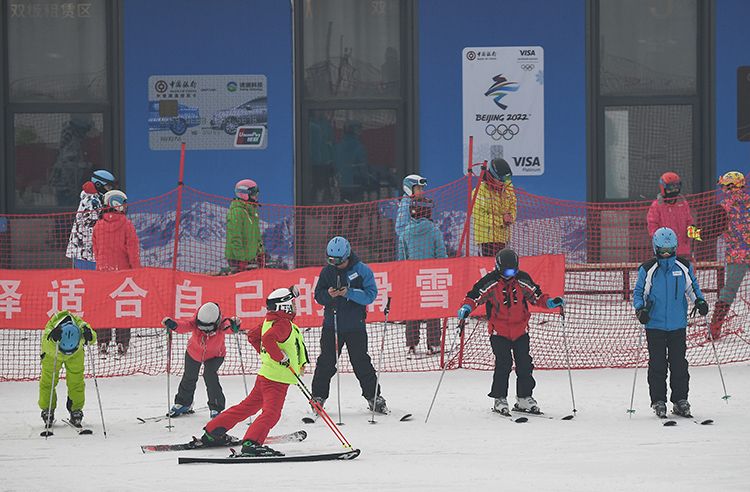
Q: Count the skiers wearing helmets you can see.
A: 14